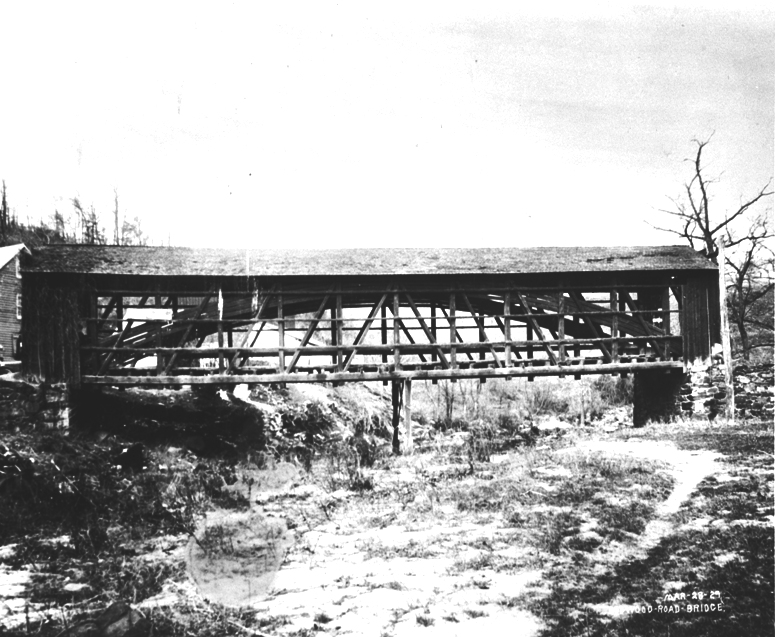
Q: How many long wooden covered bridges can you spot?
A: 1